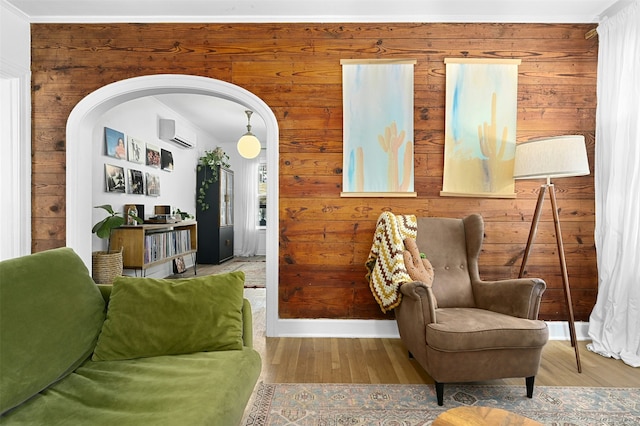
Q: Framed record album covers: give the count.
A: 7